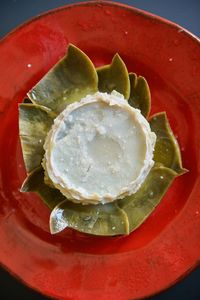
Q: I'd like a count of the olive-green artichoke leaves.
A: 8